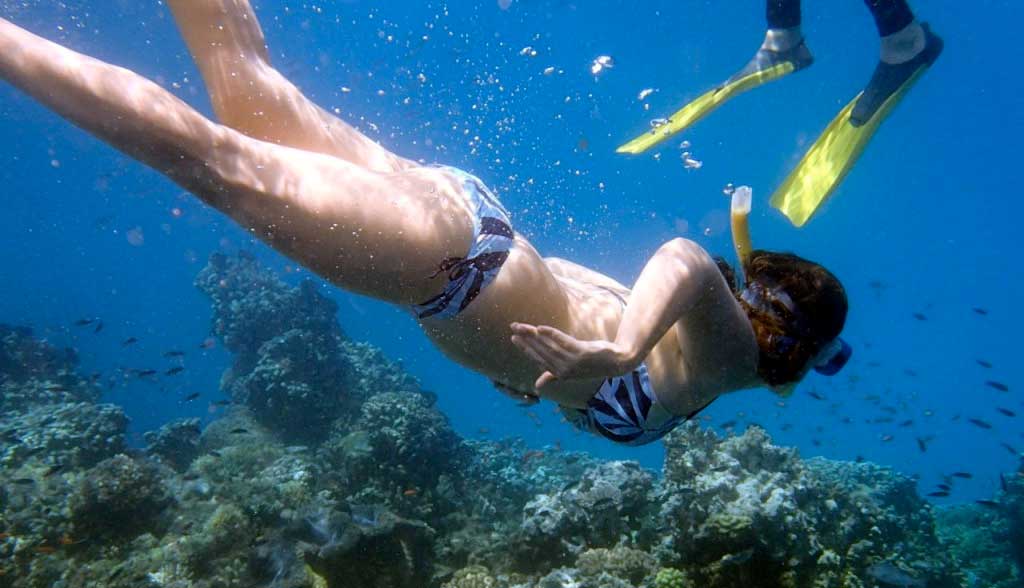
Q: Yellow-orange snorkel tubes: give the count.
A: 1